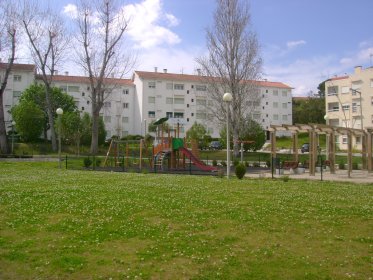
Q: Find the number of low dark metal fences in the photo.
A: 1